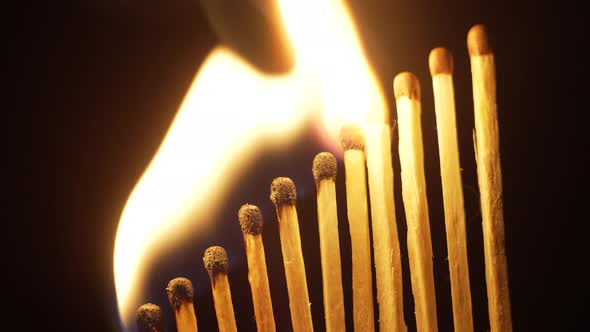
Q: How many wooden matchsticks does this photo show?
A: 11